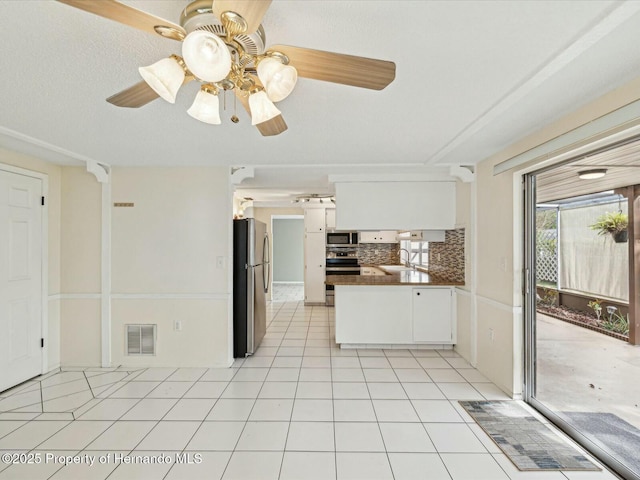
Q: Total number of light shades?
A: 5